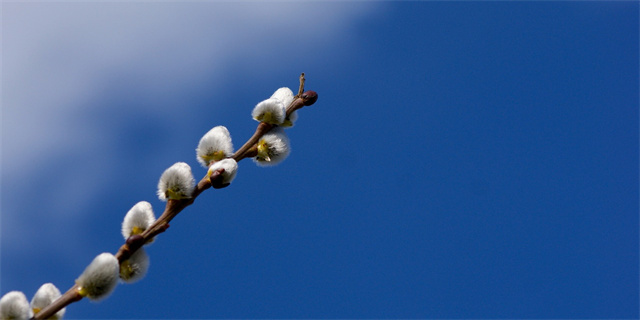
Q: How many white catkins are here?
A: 11